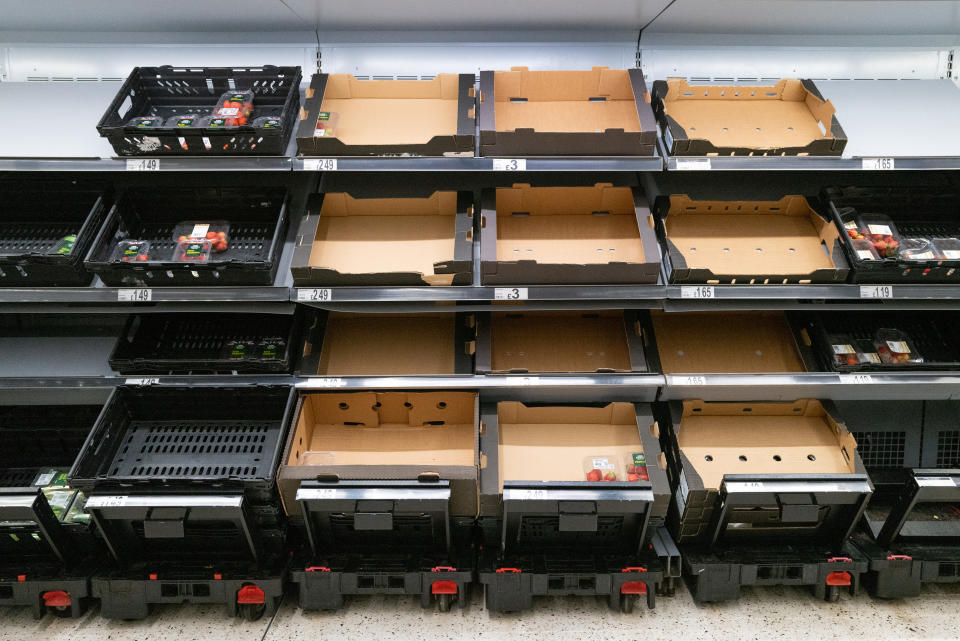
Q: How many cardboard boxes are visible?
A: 12